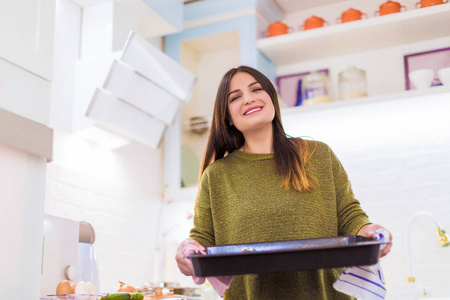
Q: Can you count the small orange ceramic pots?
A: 5